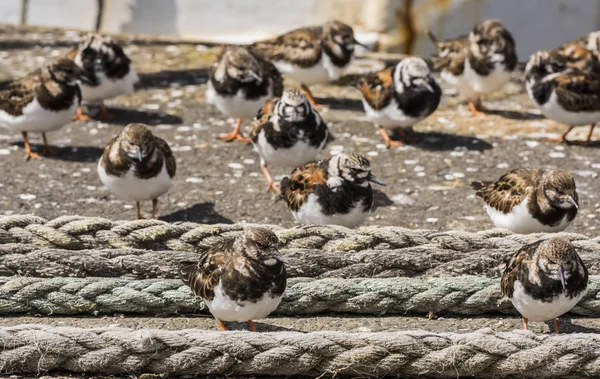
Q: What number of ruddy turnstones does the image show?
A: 14